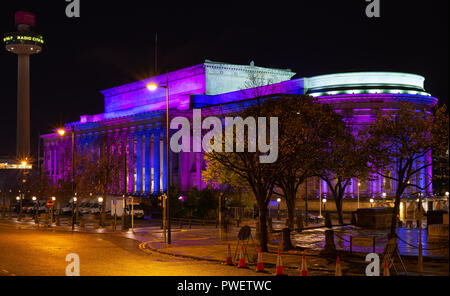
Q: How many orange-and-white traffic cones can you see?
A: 7